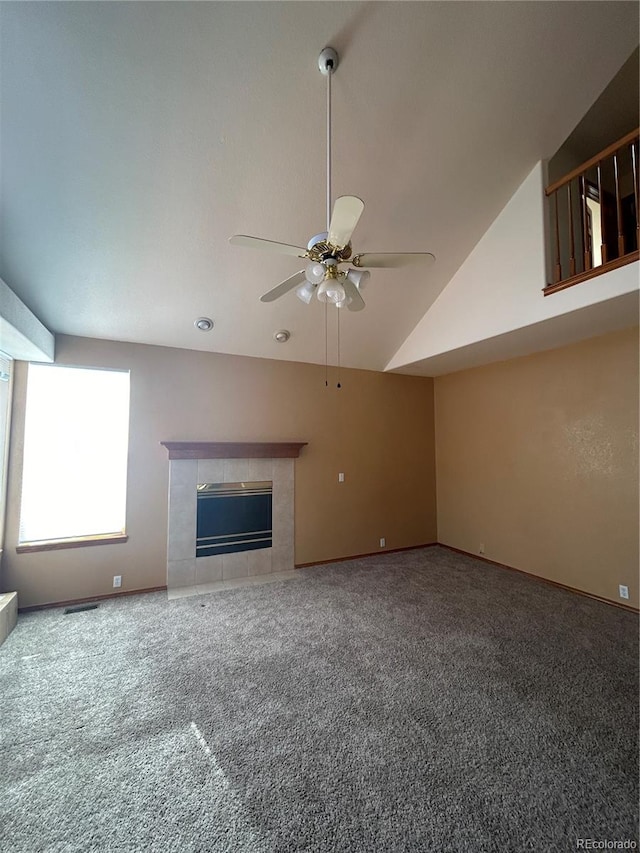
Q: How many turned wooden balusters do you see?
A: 6